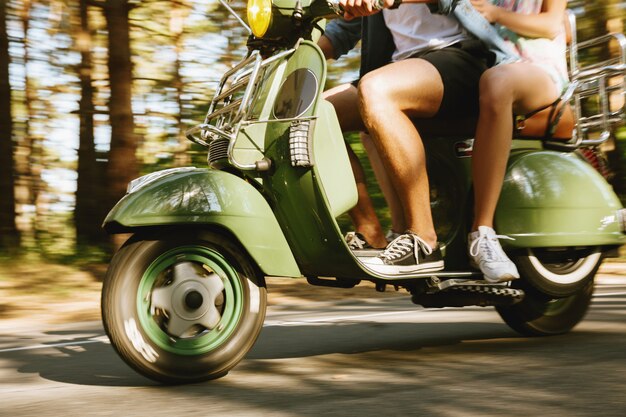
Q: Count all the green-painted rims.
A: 1